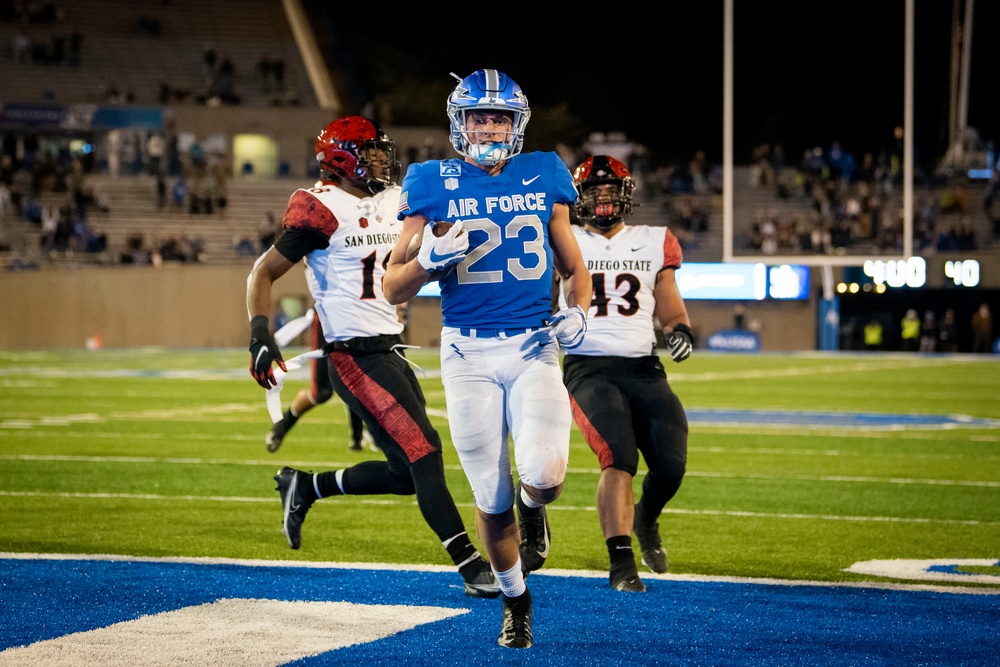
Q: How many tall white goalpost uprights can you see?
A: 2